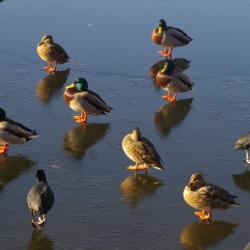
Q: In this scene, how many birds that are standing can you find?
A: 9